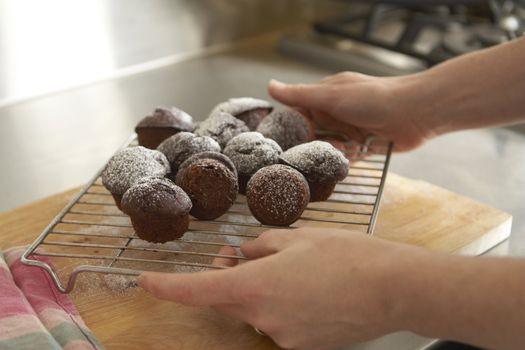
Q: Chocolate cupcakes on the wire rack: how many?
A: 11